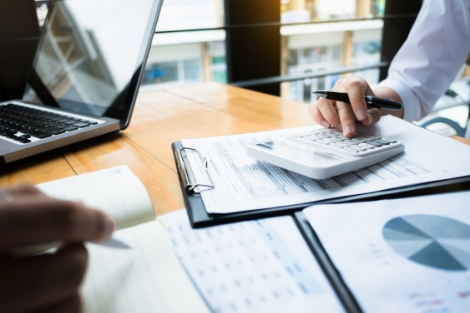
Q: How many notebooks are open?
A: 1